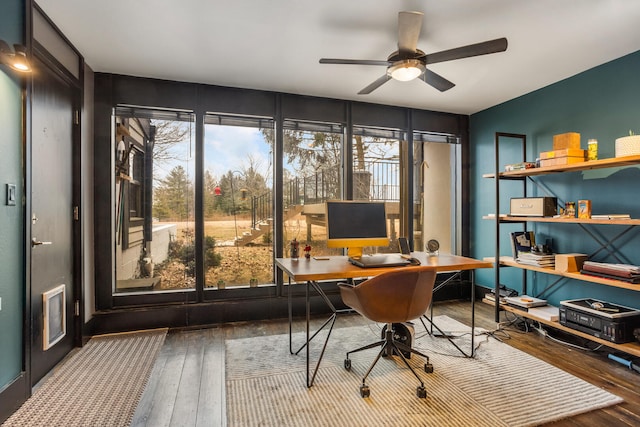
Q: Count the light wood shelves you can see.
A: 4